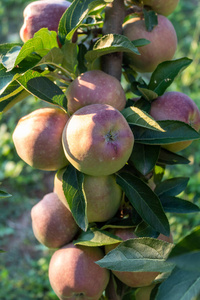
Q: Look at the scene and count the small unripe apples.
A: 0